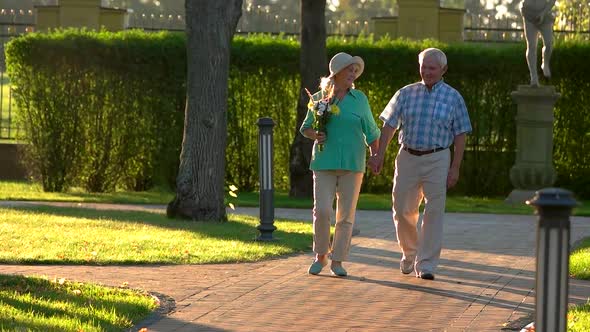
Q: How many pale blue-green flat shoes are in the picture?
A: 2